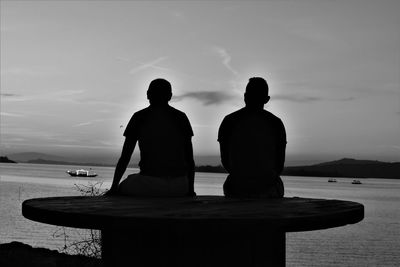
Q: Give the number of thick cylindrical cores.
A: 1